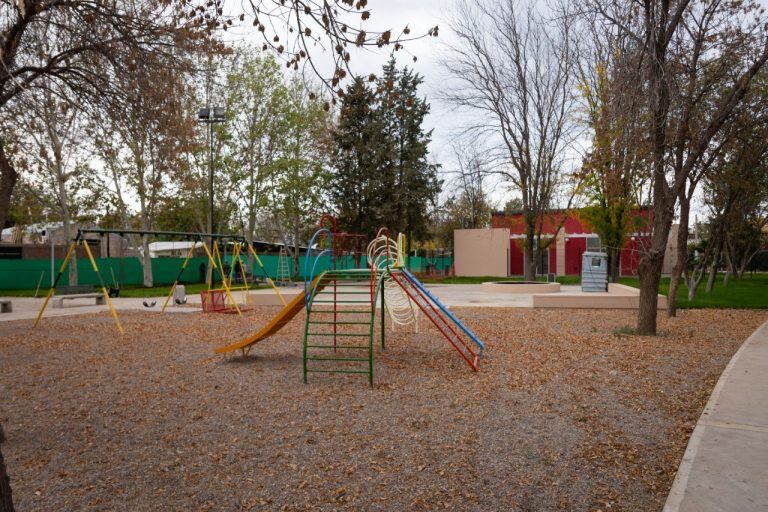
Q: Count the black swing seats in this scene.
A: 3